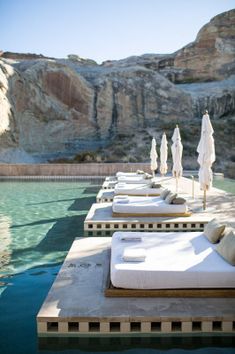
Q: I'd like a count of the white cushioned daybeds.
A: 5